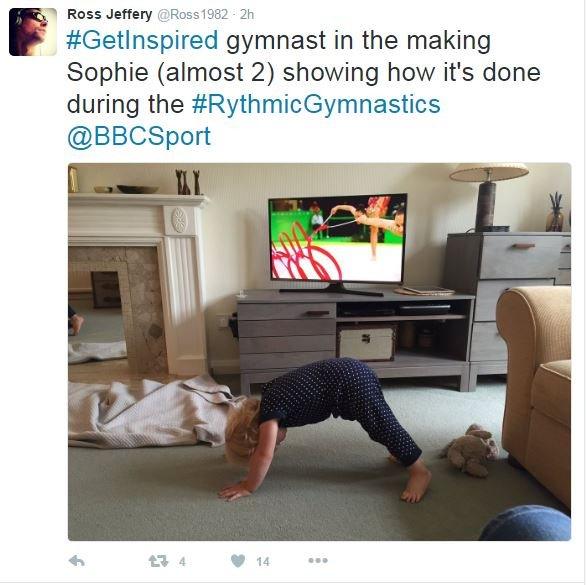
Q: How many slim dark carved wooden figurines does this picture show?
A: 3